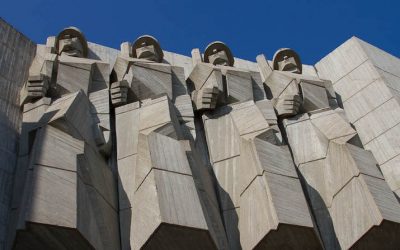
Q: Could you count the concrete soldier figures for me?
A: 4